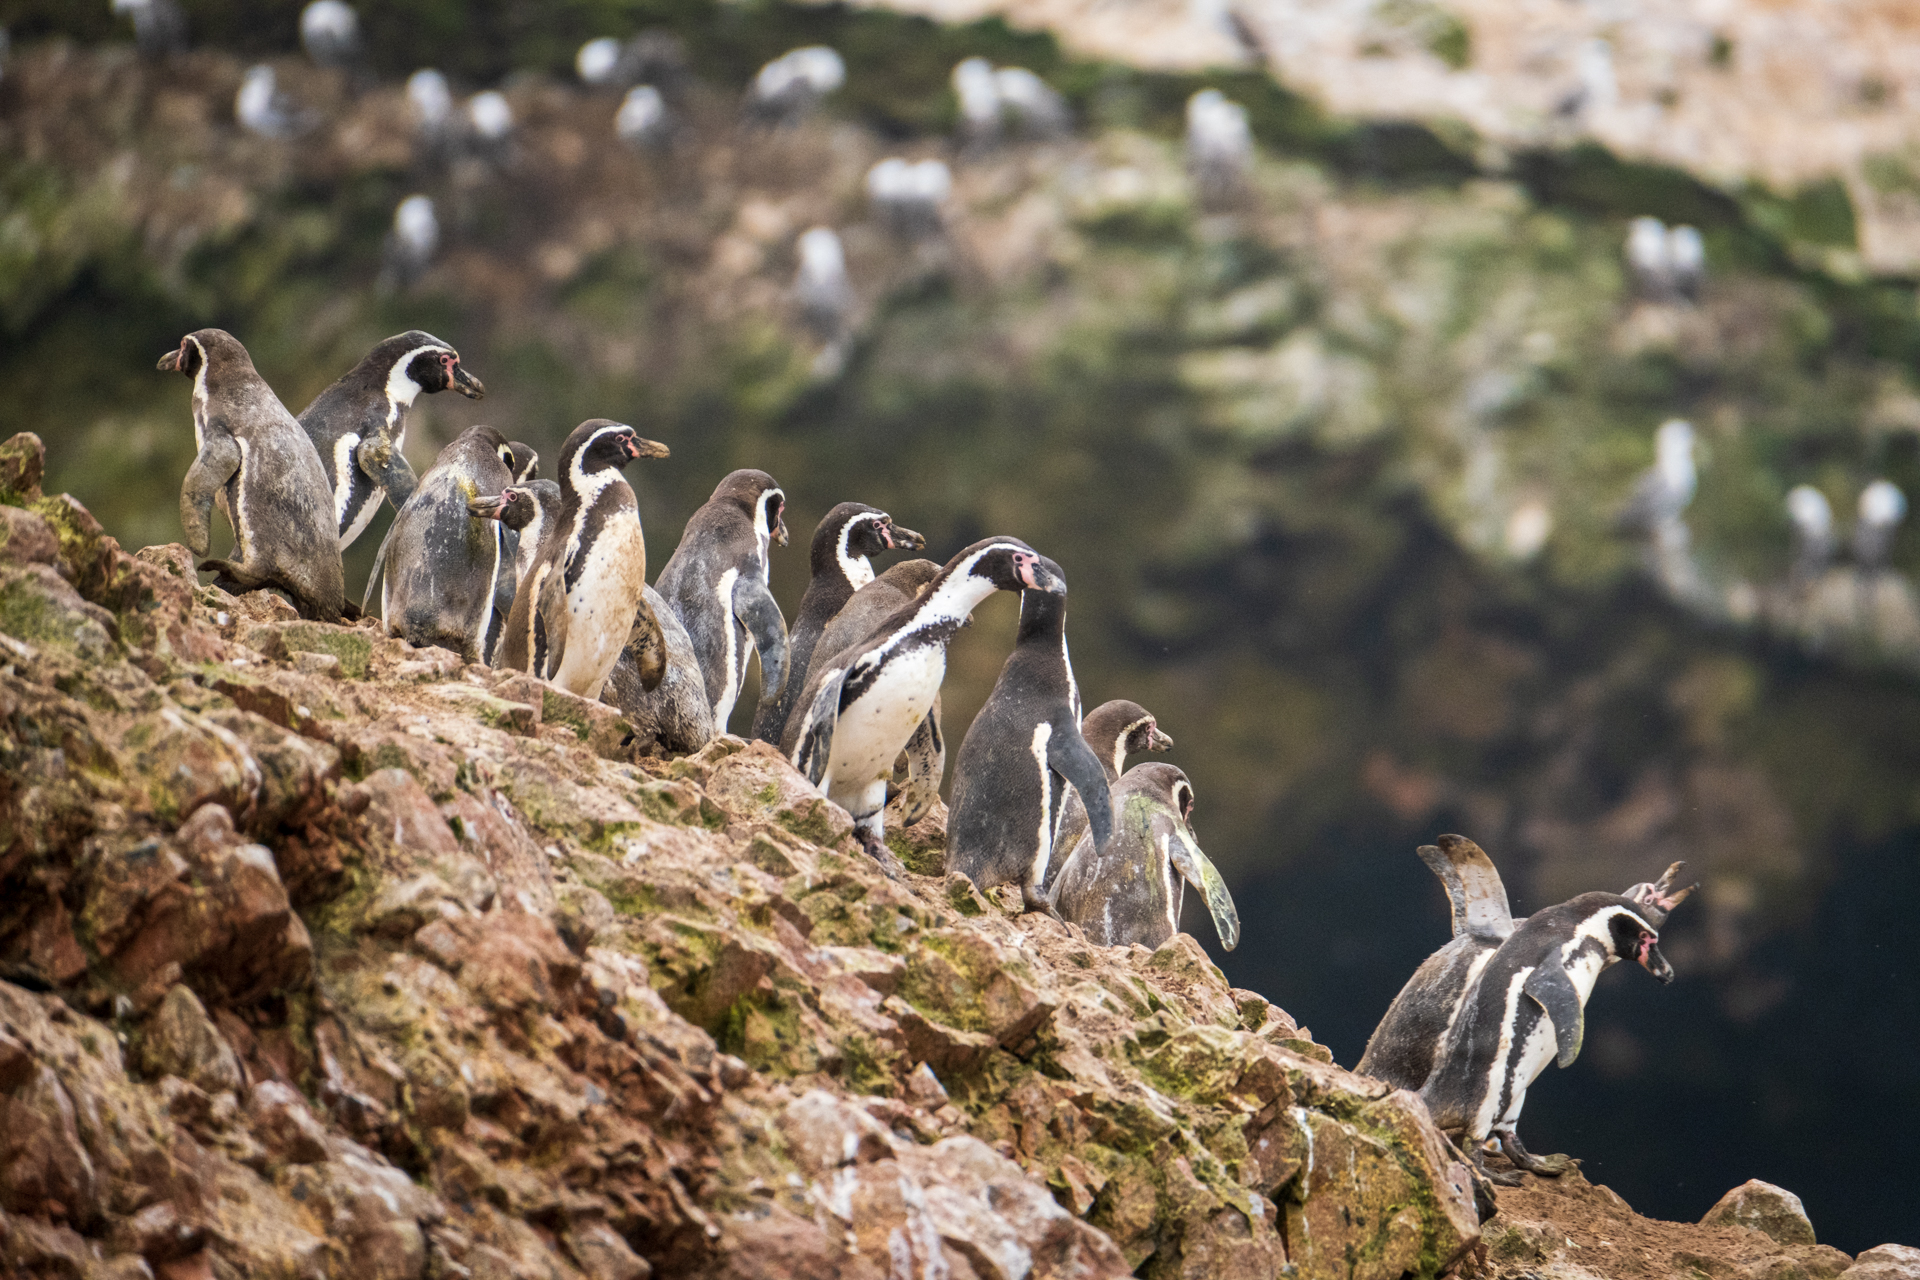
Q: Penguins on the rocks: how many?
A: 15